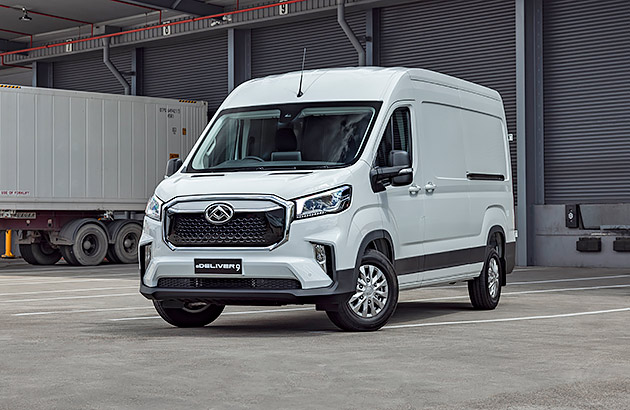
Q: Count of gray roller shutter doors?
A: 5